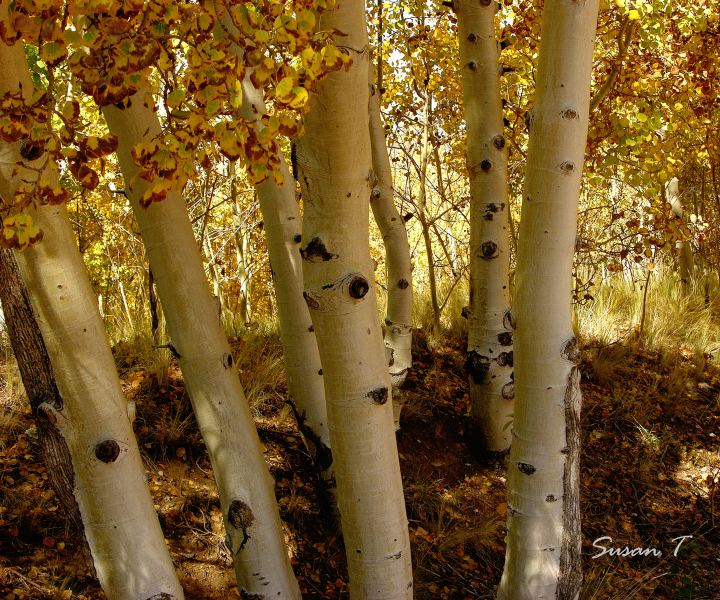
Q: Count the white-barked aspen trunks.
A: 7